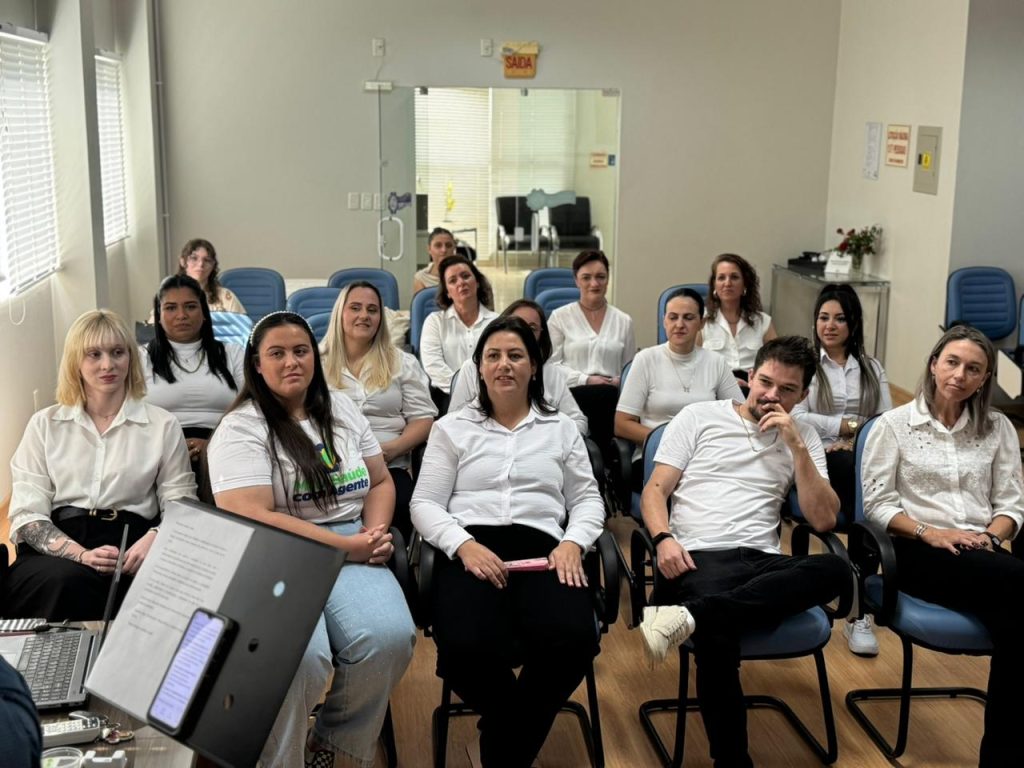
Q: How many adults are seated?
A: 15